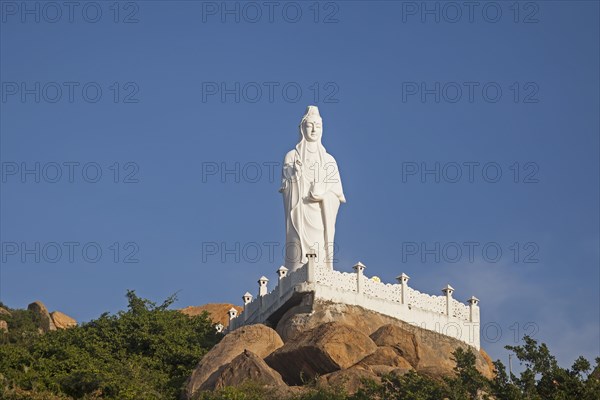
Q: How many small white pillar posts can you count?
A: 10